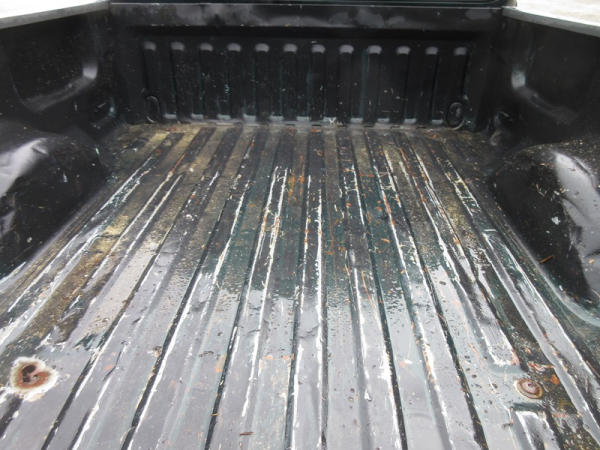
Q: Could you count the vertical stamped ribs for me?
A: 12